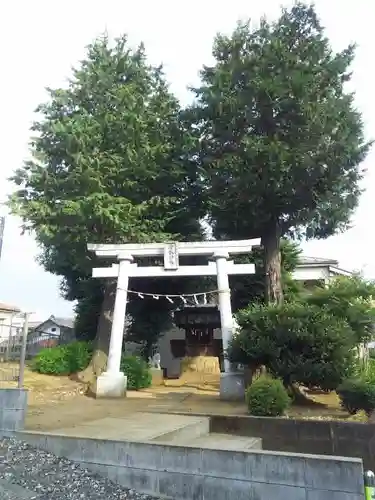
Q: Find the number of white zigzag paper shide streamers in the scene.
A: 6